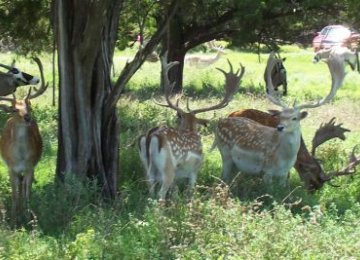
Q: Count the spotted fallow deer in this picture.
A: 2